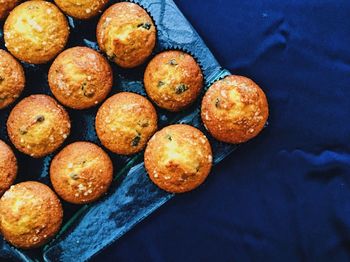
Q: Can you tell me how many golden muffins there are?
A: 14